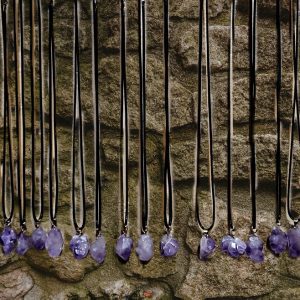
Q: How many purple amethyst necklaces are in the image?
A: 14